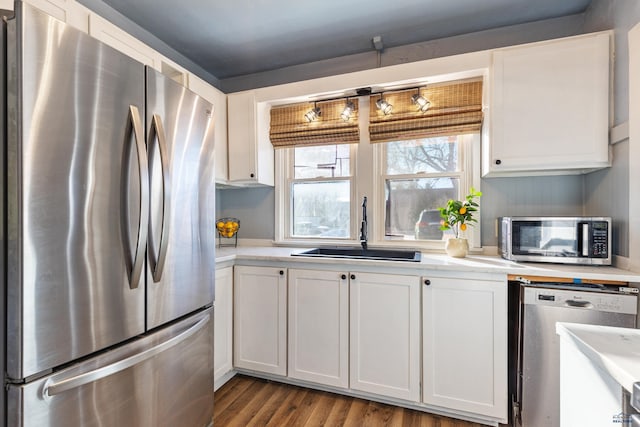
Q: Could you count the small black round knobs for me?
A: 6